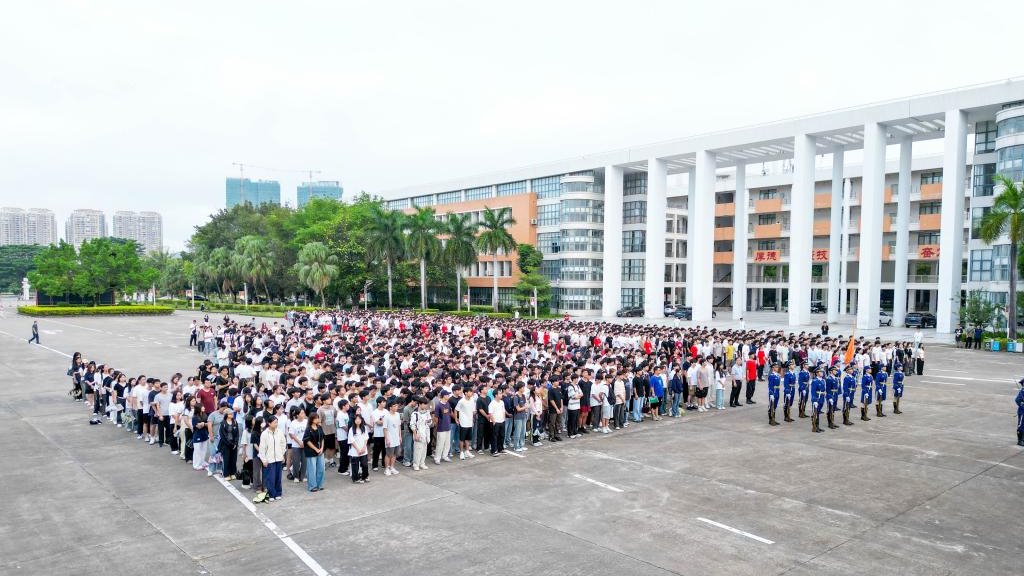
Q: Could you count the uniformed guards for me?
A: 13